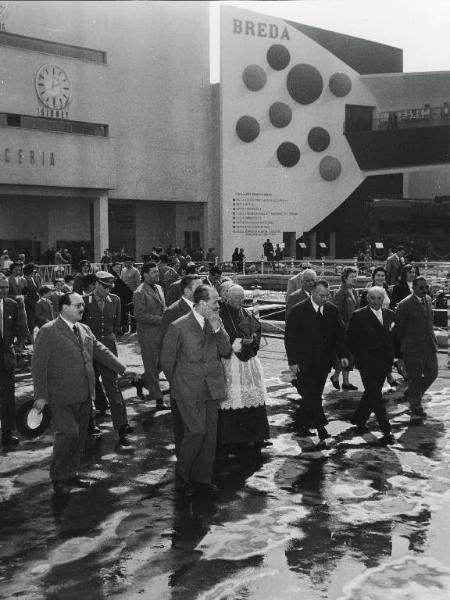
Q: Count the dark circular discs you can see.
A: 9